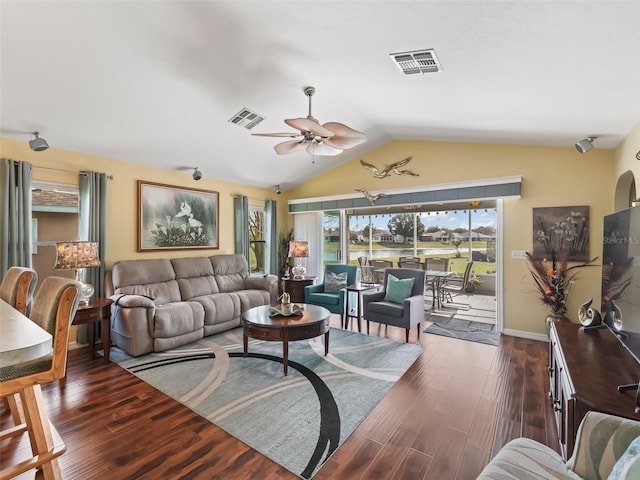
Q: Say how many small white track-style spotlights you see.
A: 4